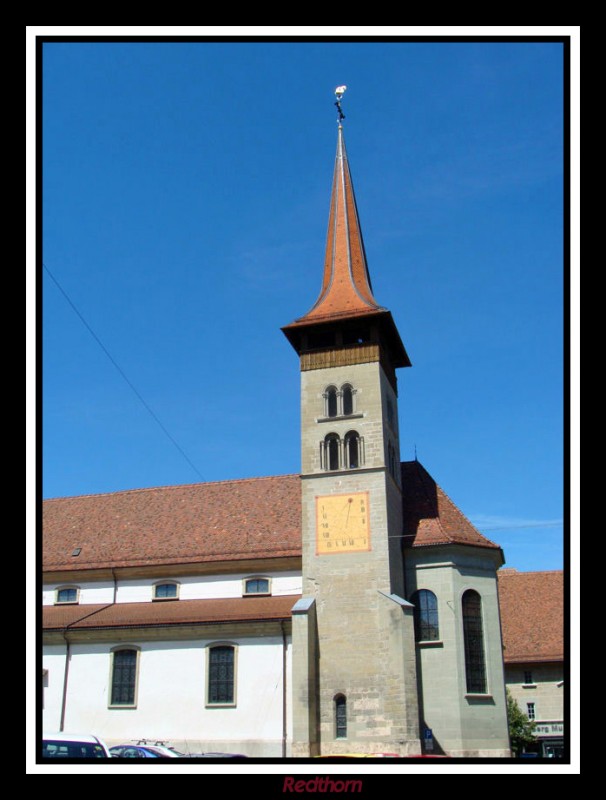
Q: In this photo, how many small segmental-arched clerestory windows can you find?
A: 3